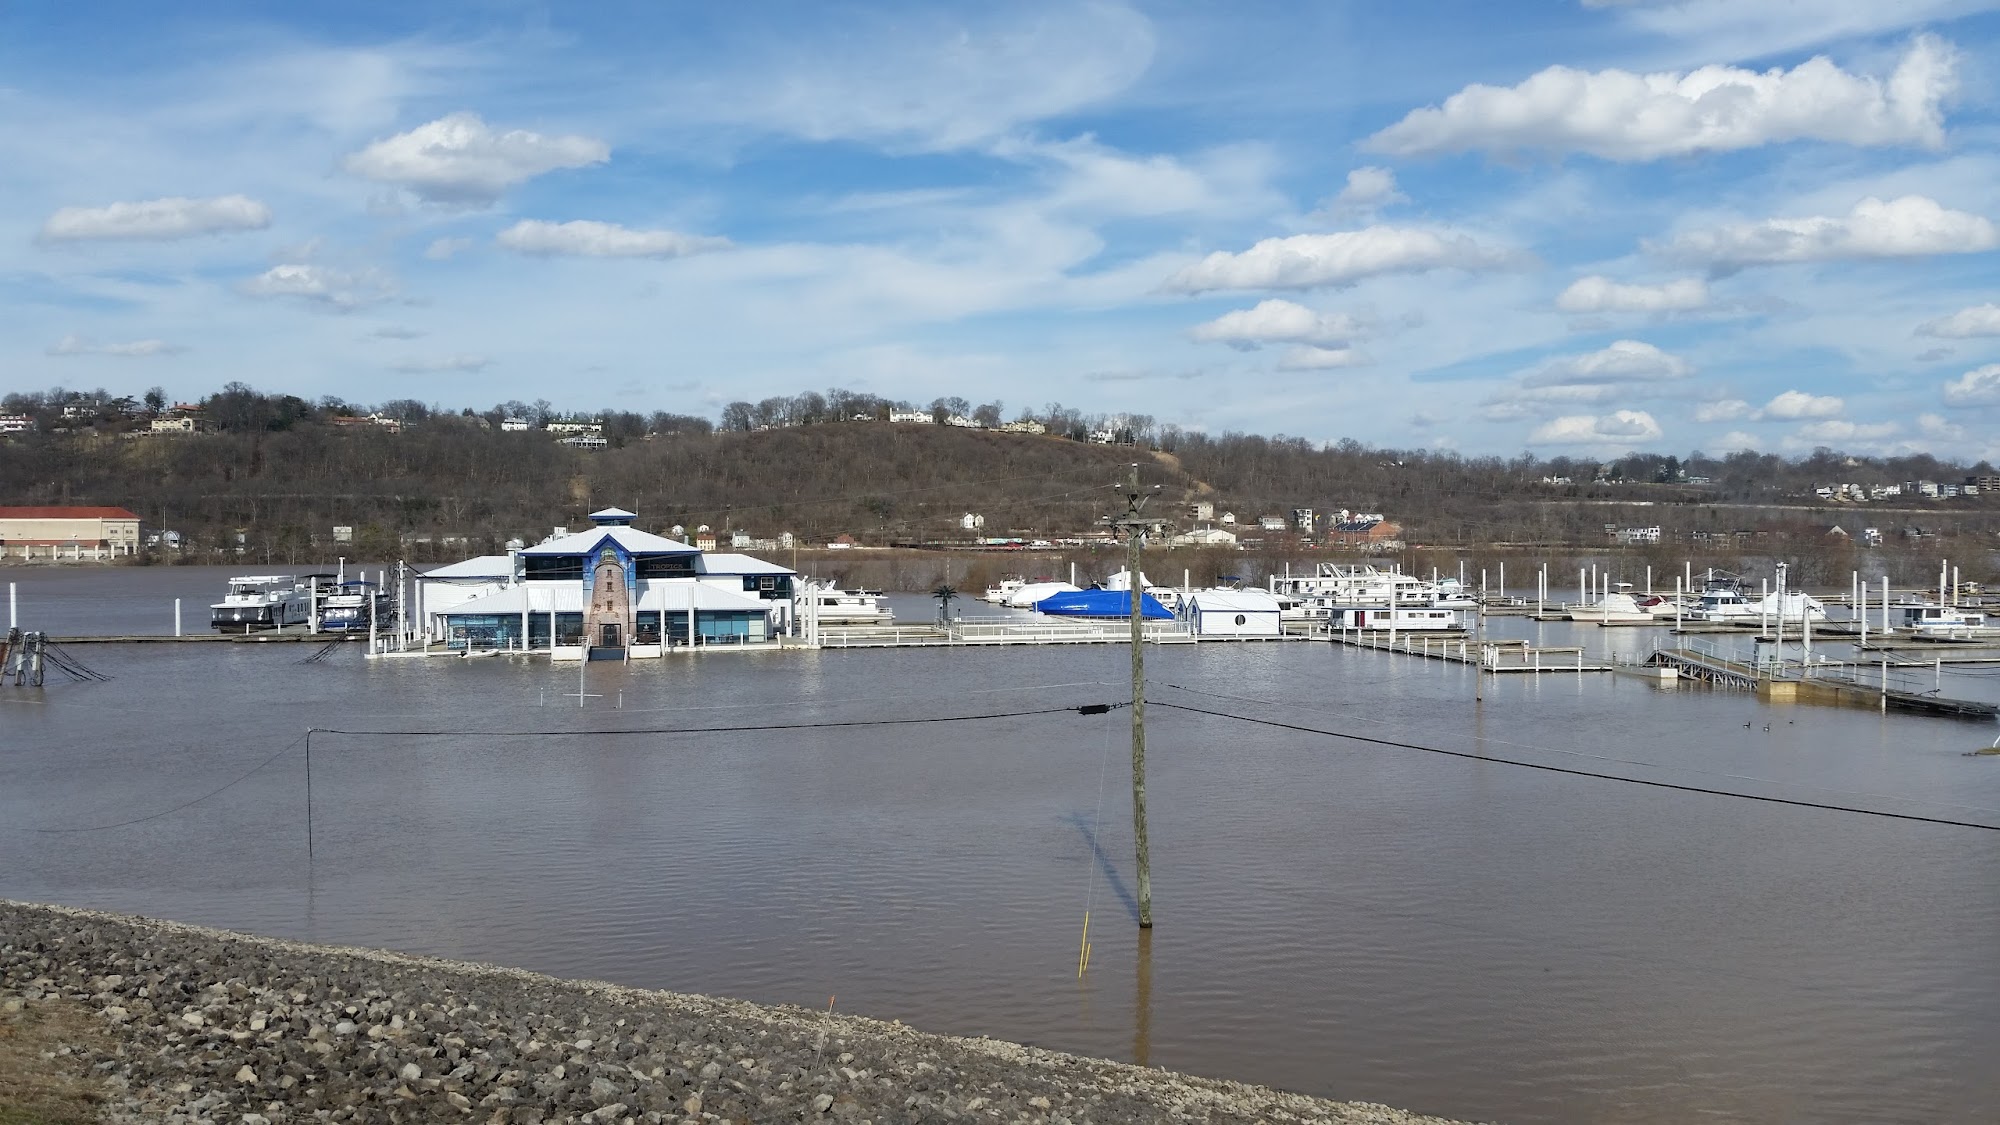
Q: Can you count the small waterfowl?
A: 3